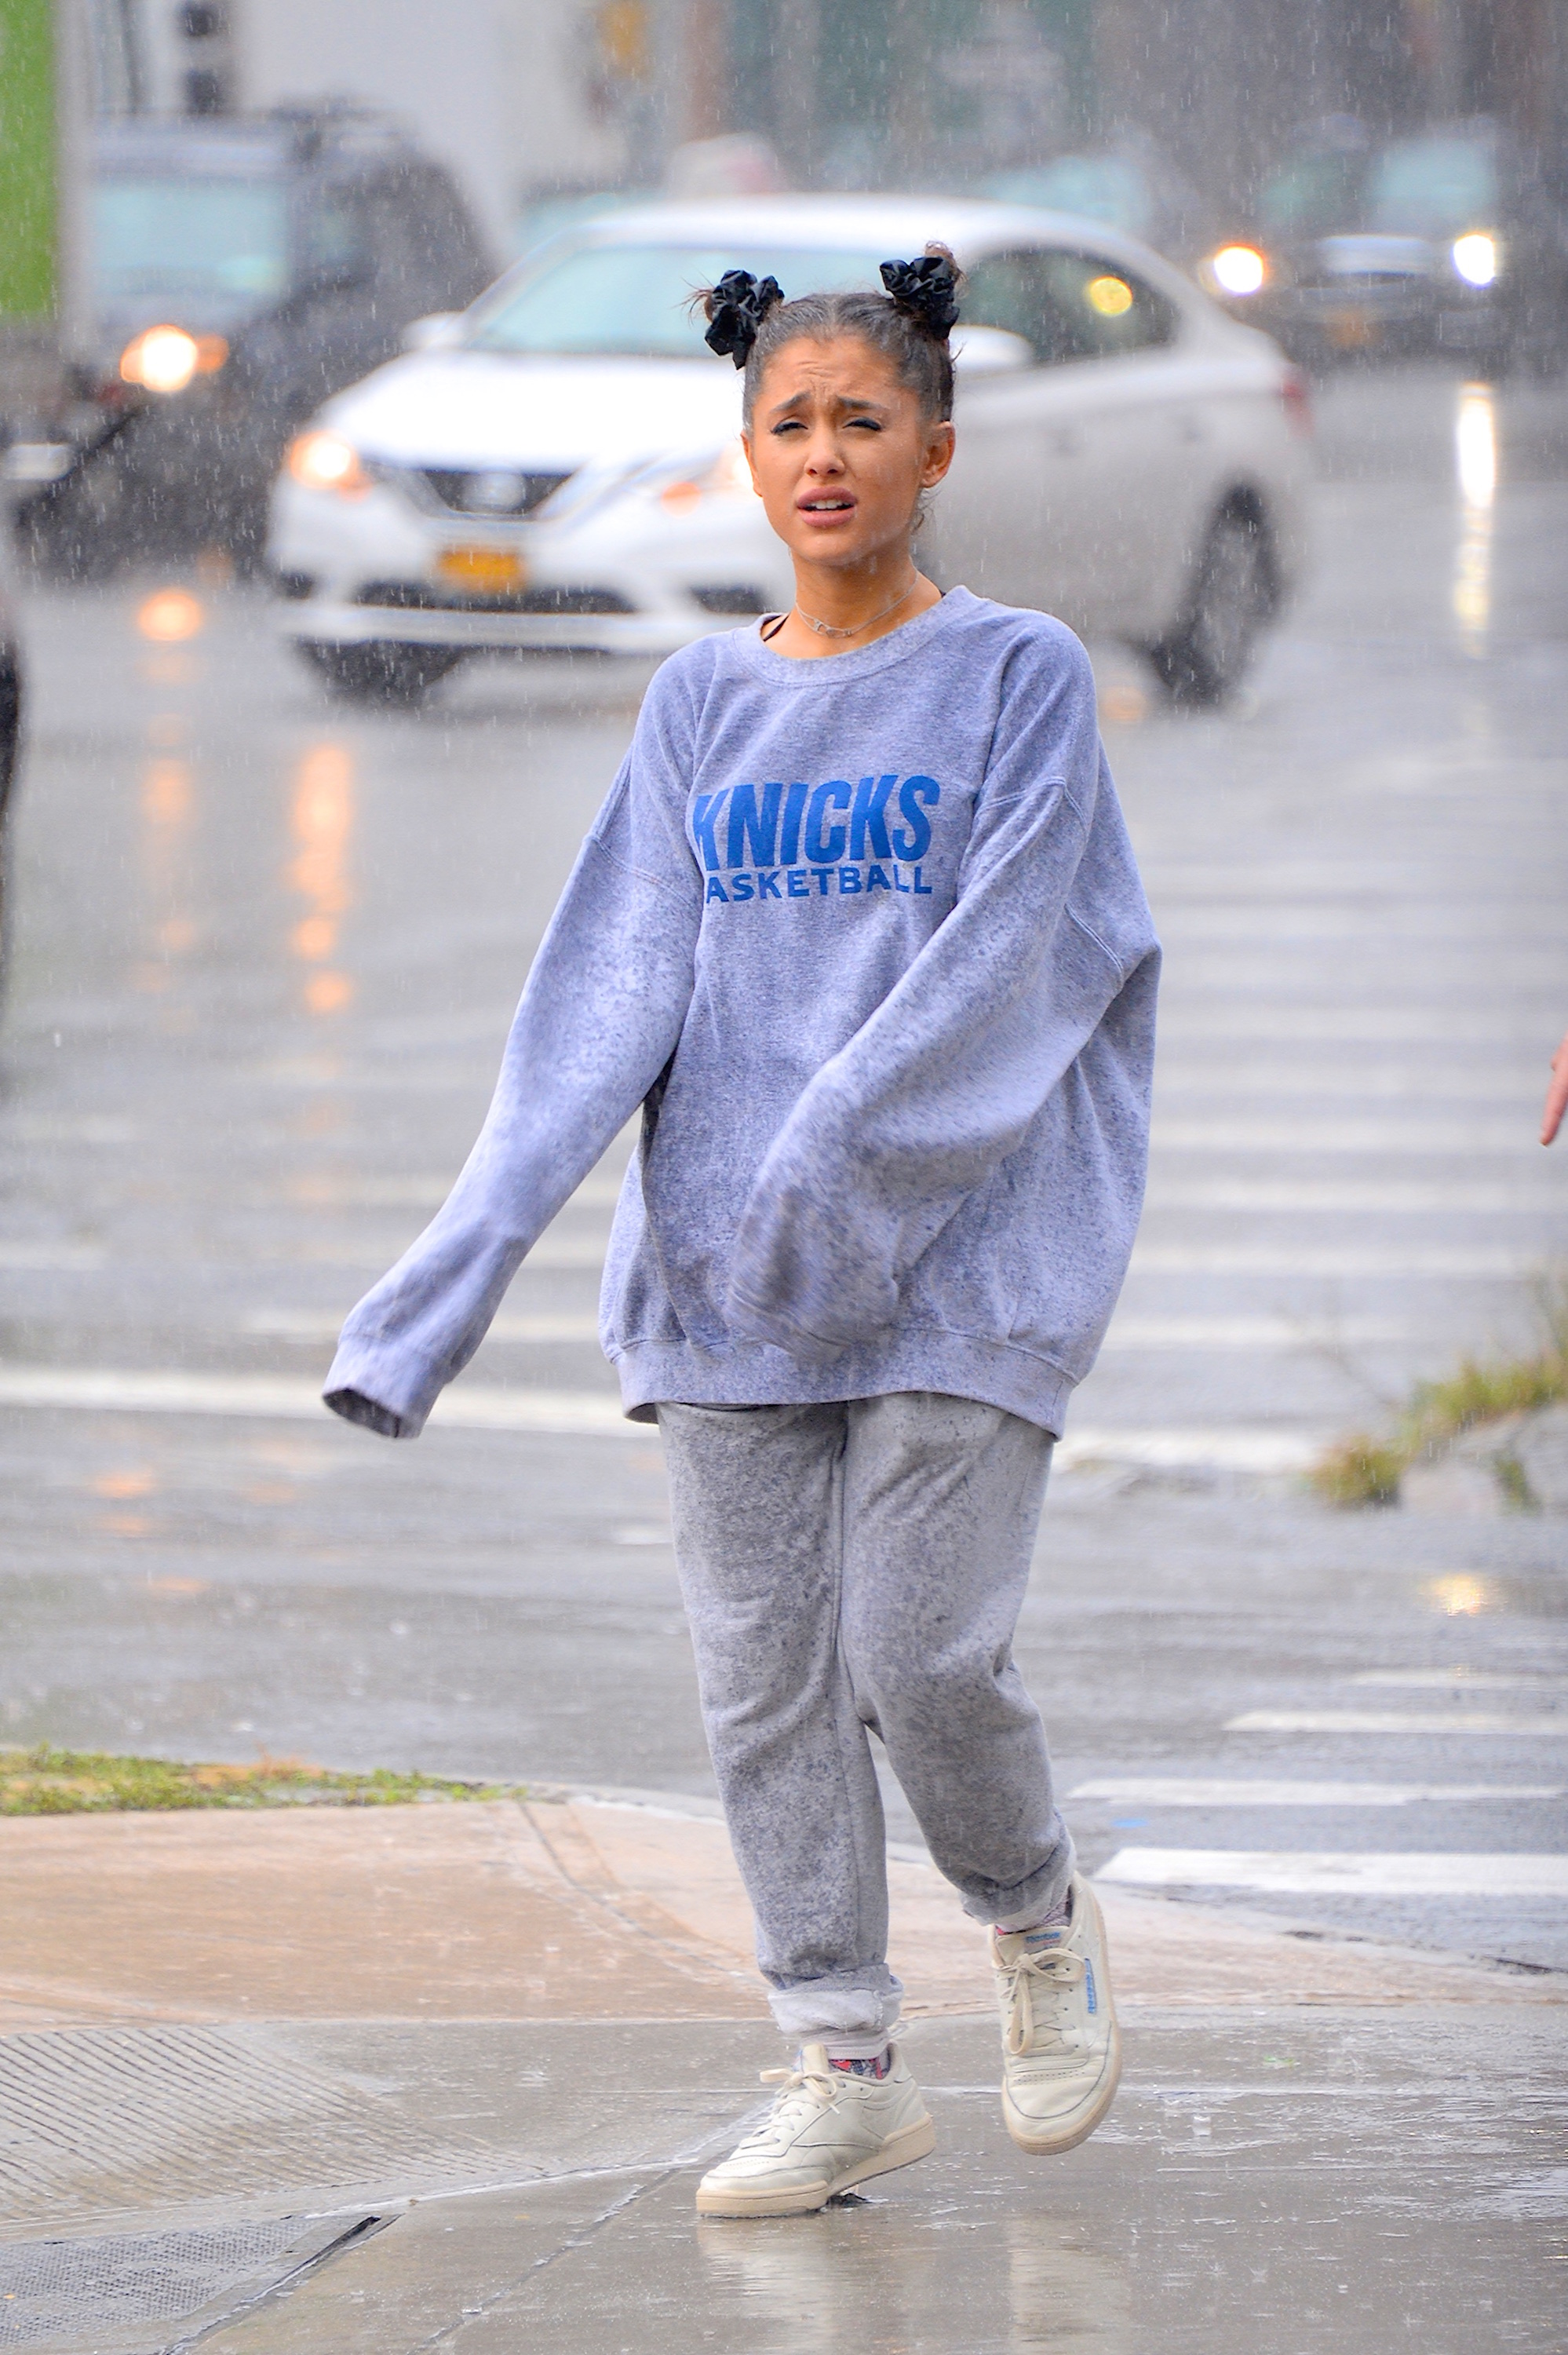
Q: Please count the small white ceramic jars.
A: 0